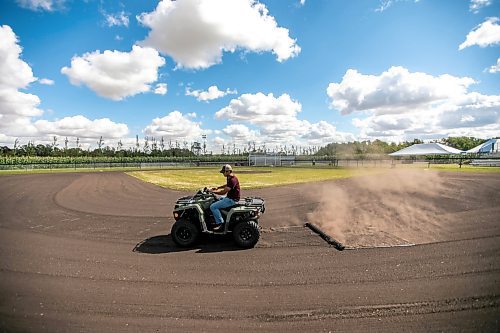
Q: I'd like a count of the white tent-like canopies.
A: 2